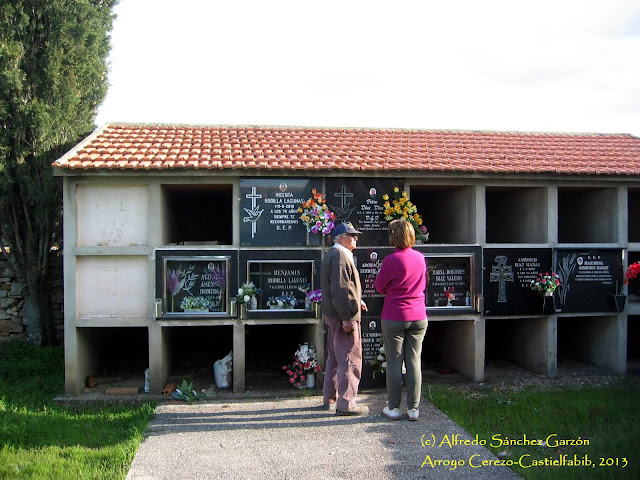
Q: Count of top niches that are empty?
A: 5